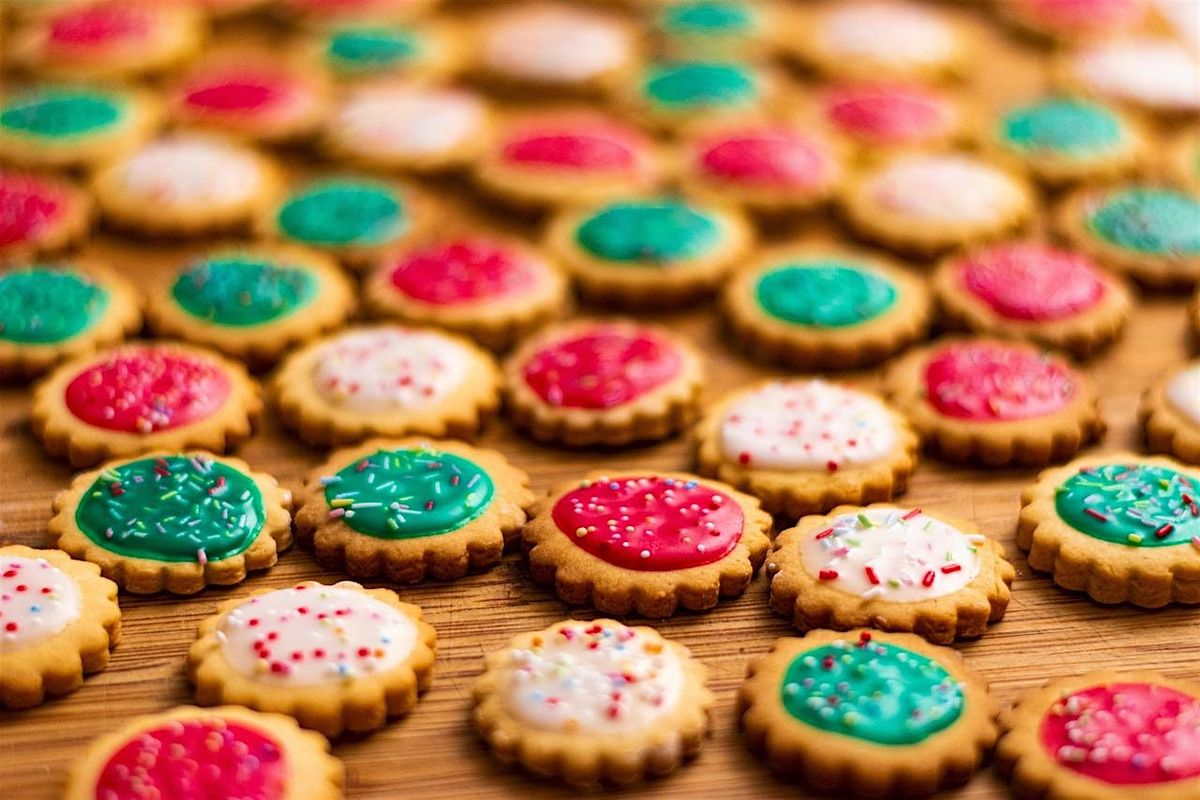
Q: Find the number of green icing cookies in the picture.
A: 15